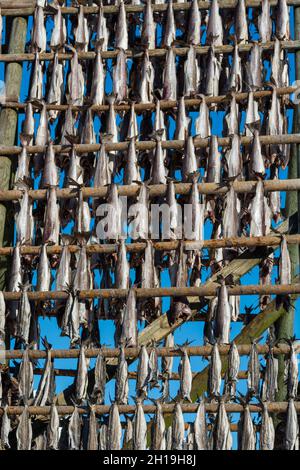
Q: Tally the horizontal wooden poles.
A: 9